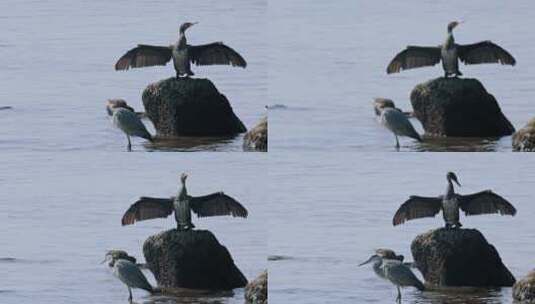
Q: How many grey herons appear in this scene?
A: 4